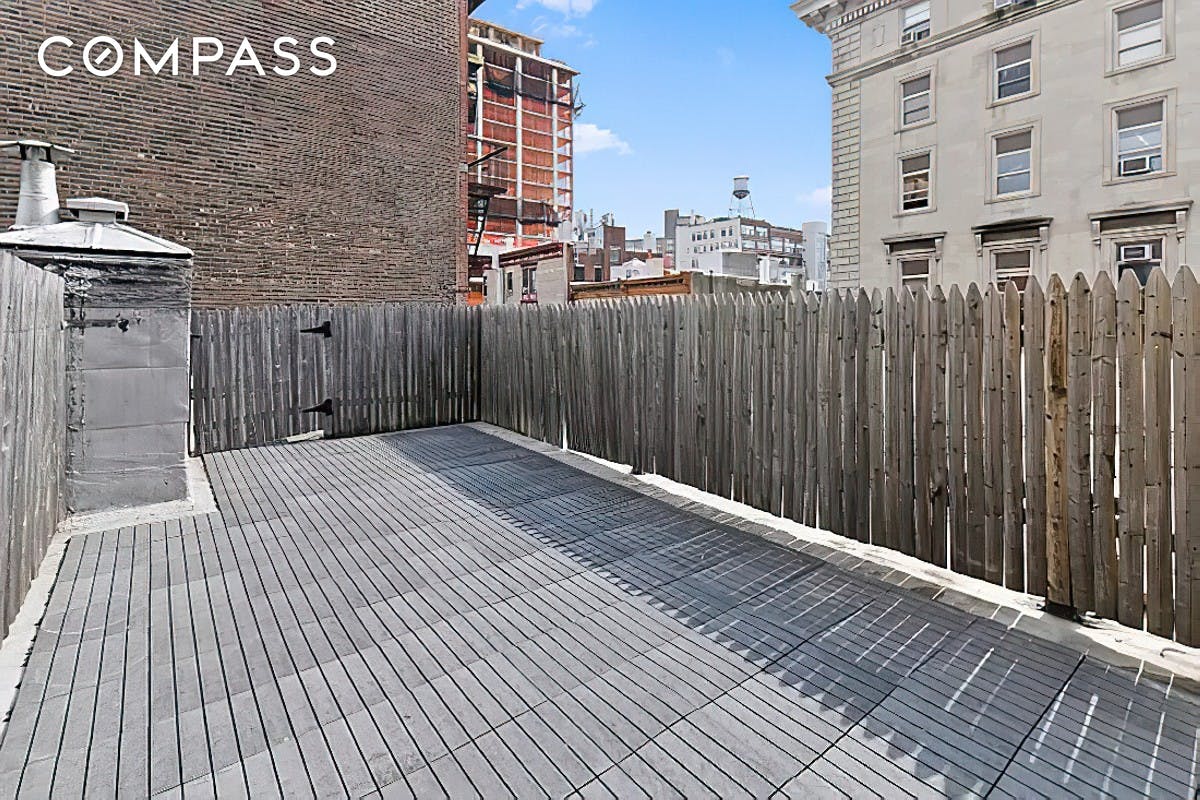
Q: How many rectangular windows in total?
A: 11